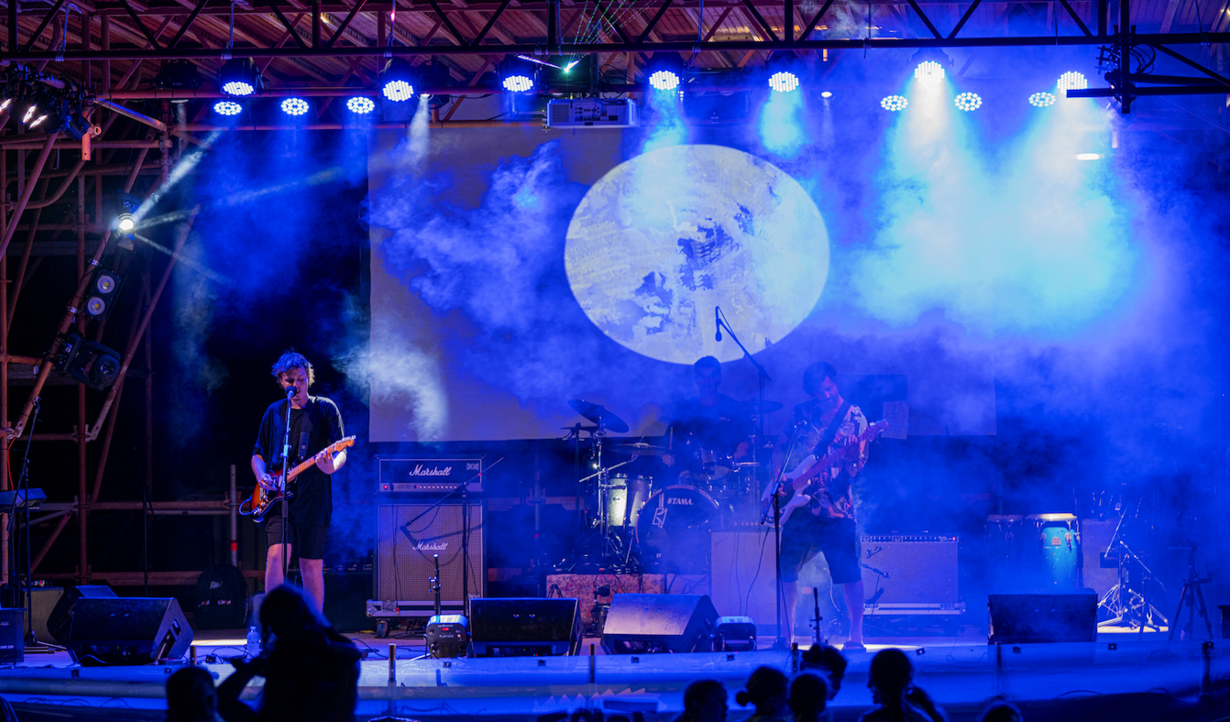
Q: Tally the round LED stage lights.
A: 13